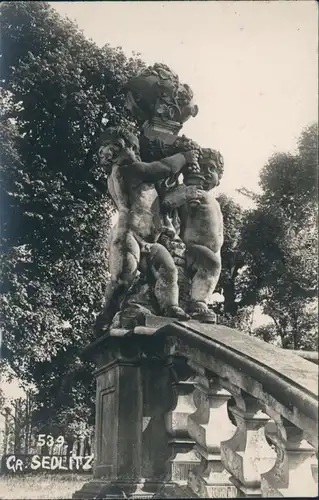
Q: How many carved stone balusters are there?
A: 4